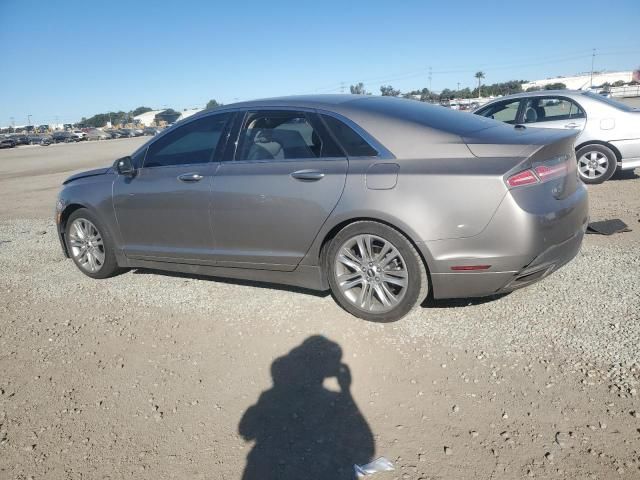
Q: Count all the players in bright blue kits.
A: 0